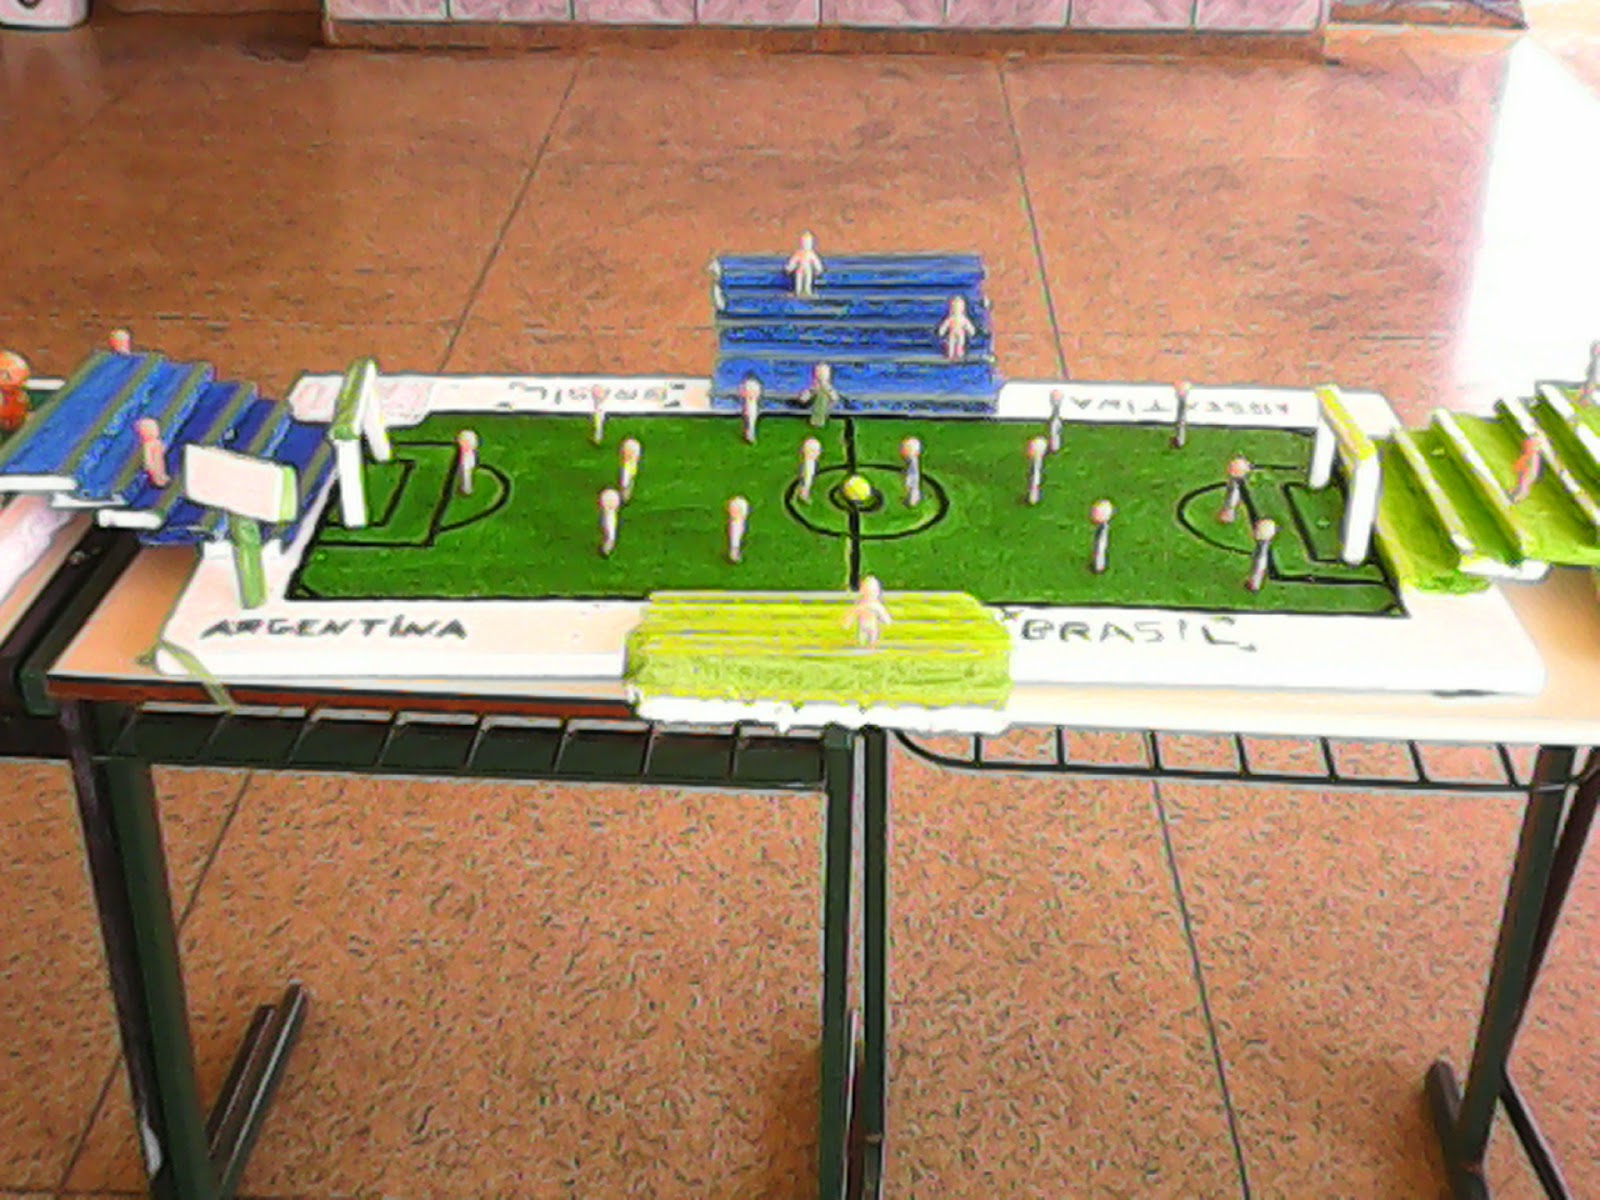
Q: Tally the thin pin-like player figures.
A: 14